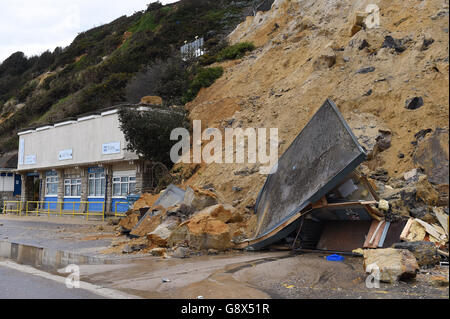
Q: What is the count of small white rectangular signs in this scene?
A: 3